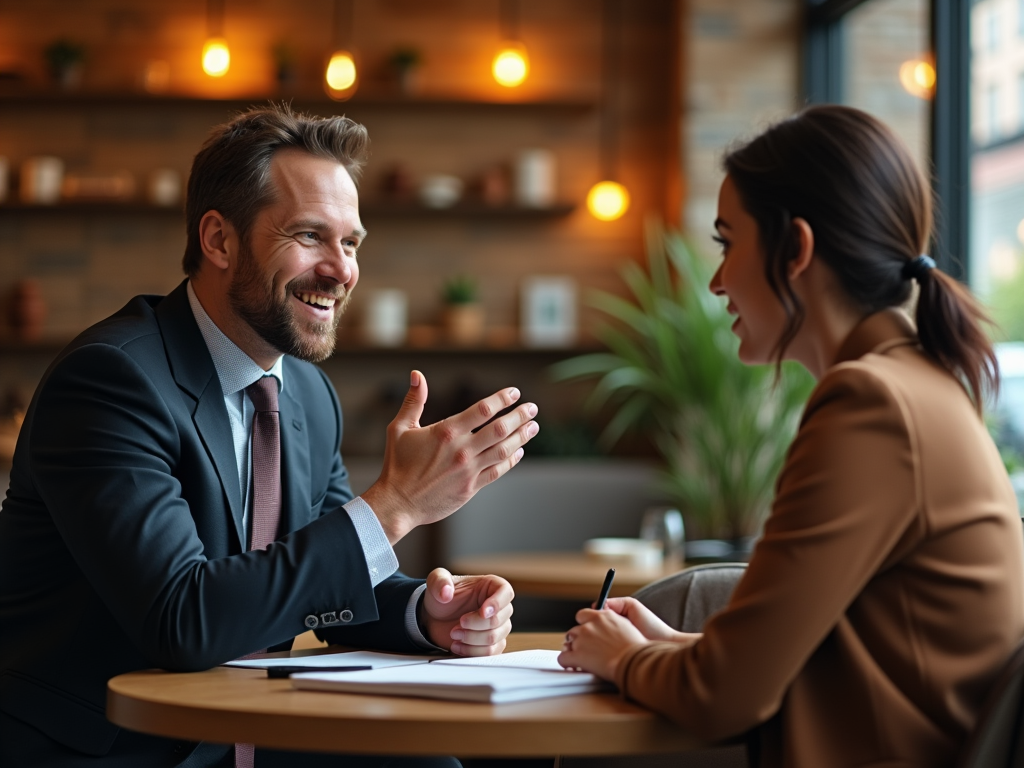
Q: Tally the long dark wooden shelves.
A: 3